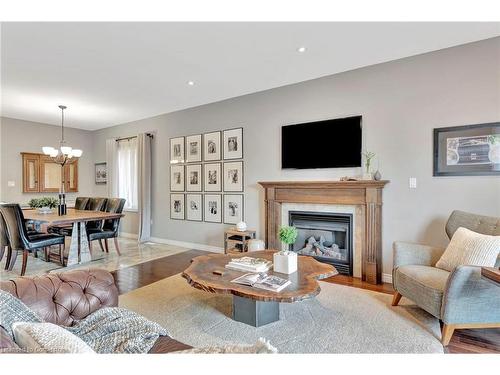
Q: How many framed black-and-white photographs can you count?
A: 12